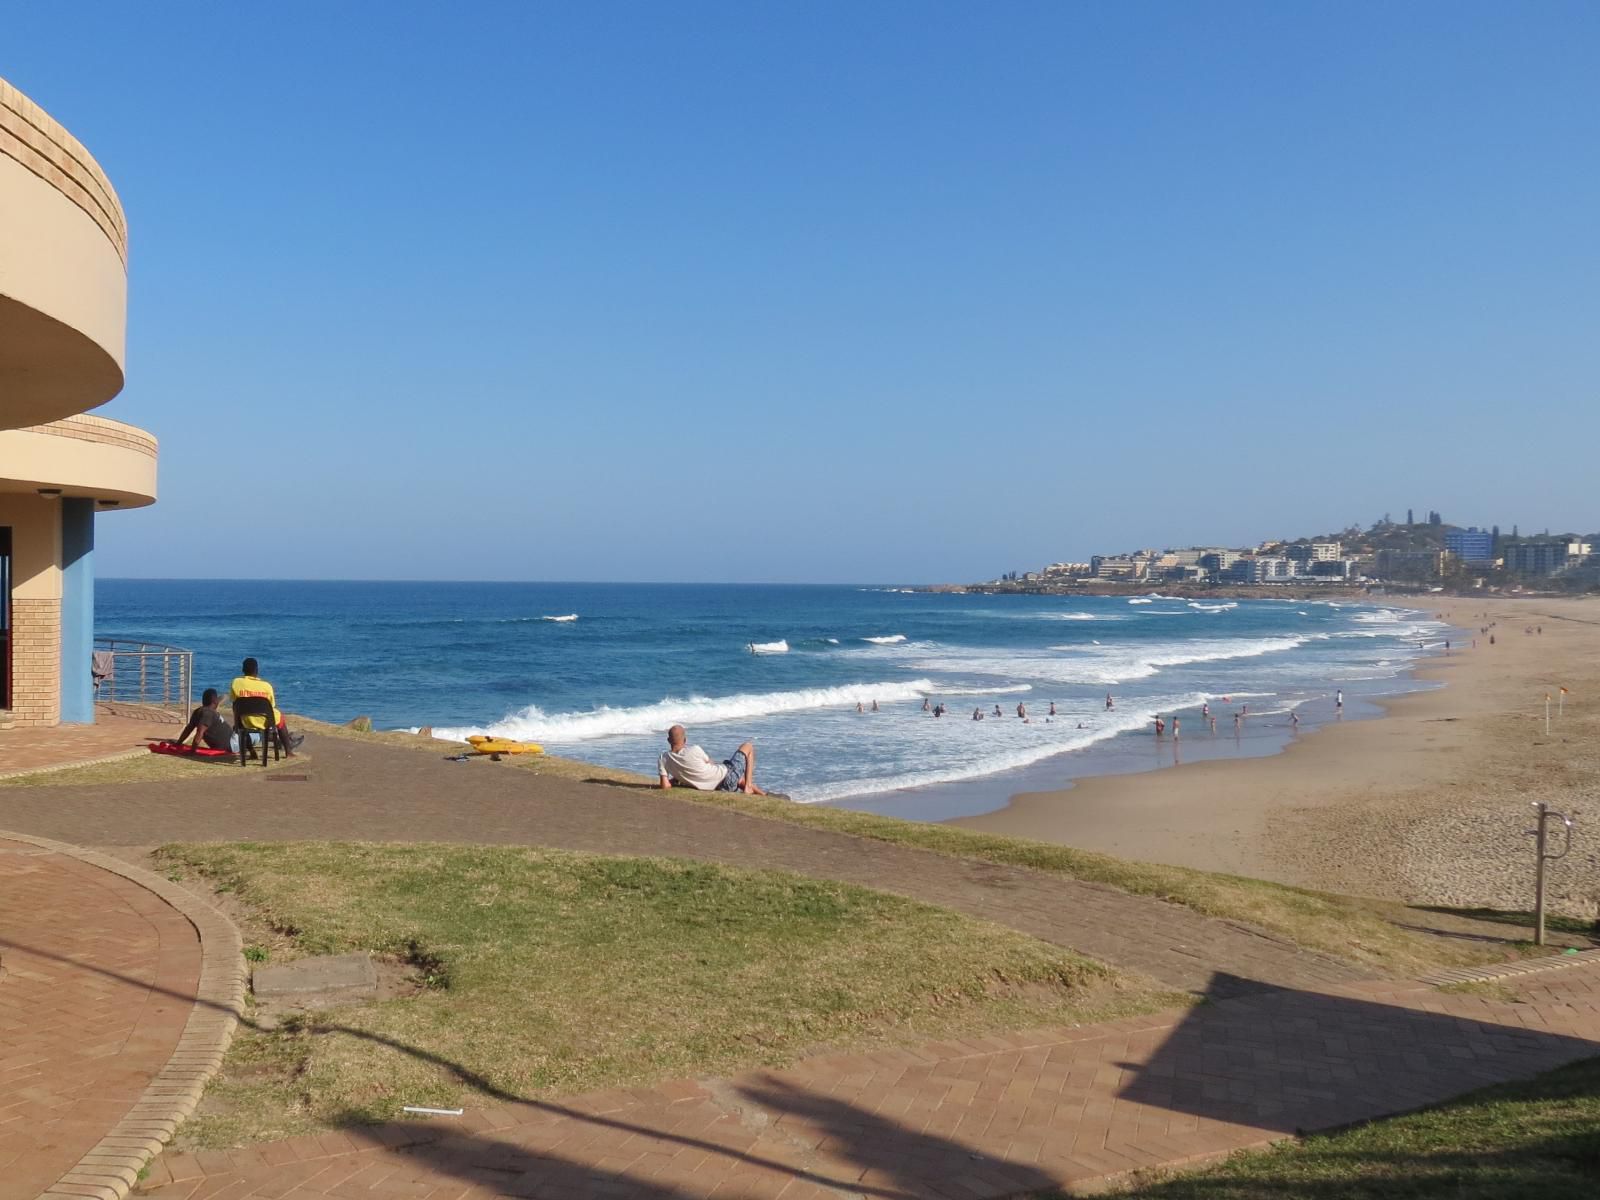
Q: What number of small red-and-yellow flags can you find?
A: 2